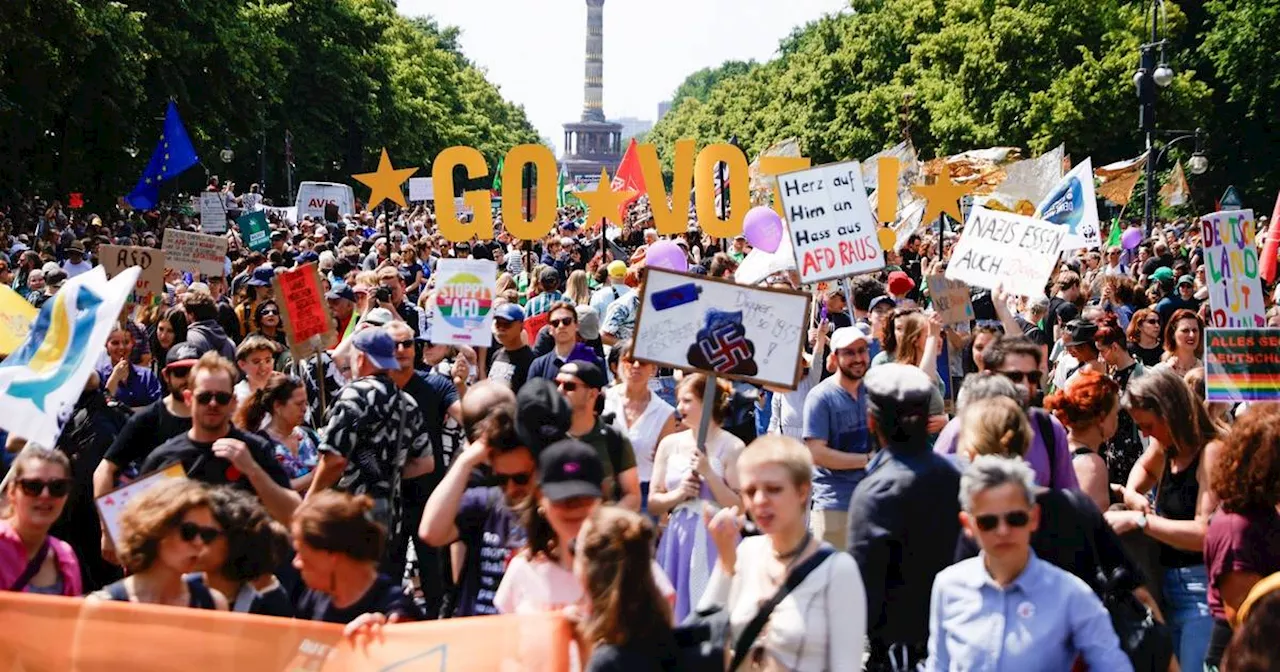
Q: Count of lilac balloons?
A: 3